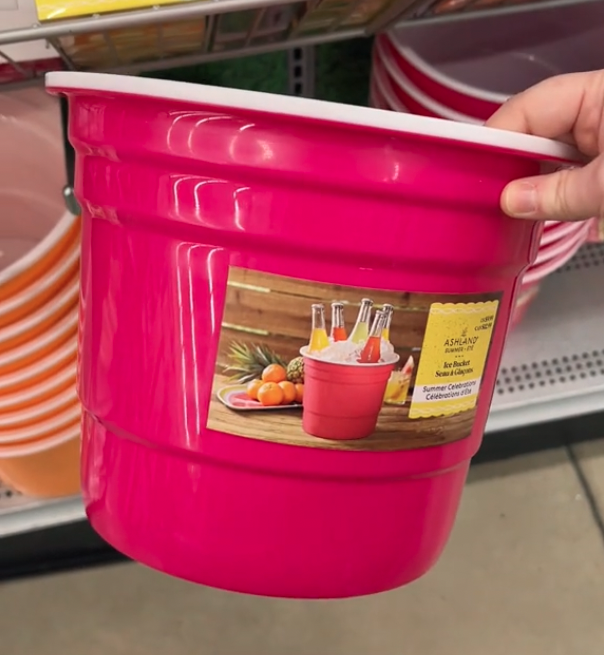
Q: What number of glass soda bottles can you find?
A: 5